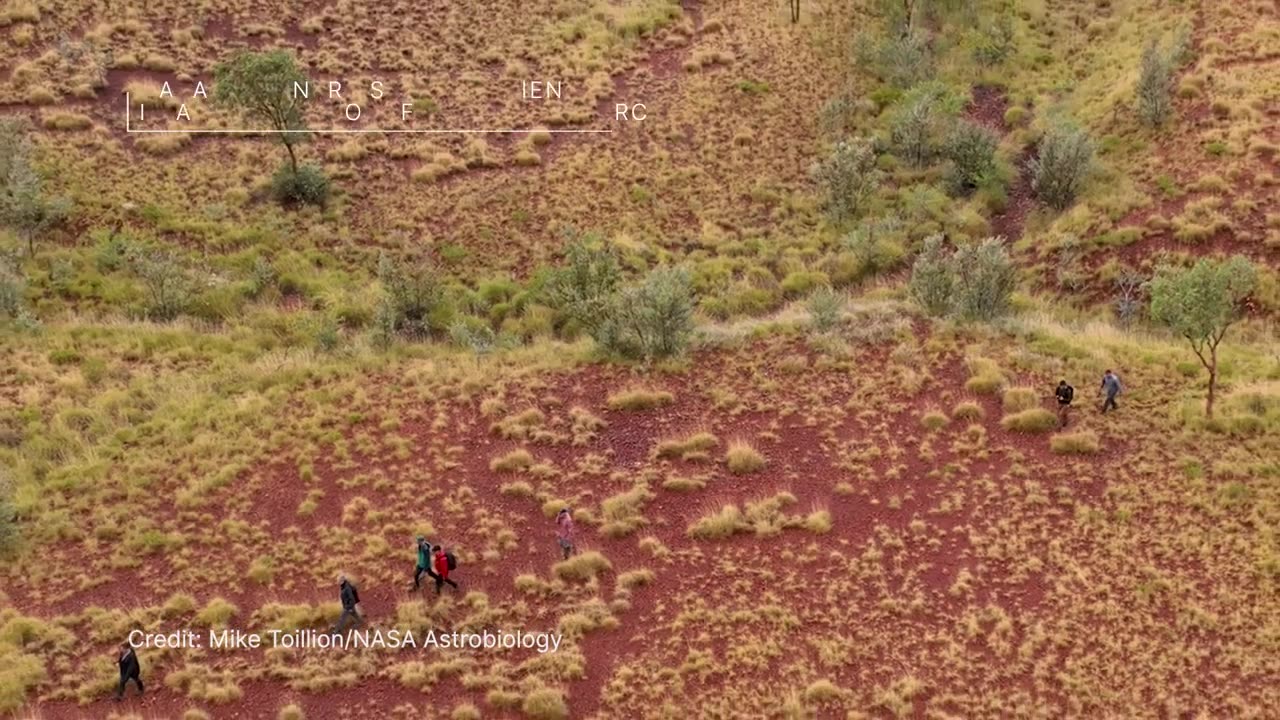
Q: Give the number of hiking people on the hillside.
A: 7